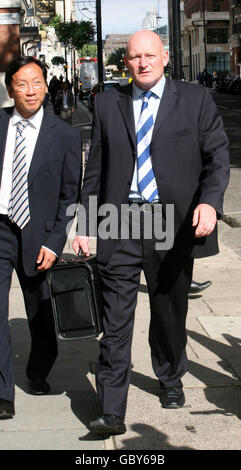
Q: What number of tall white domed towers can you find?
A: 1